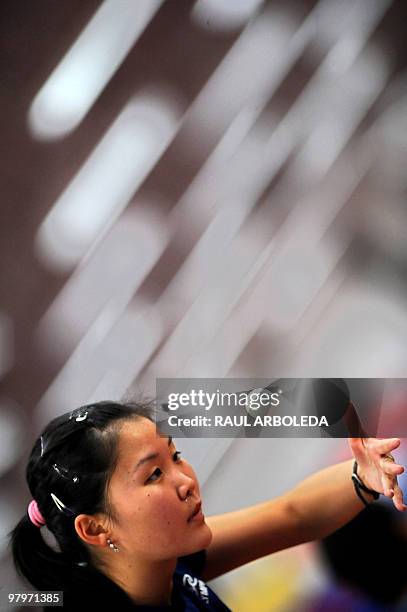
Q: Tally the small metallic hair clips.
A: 4